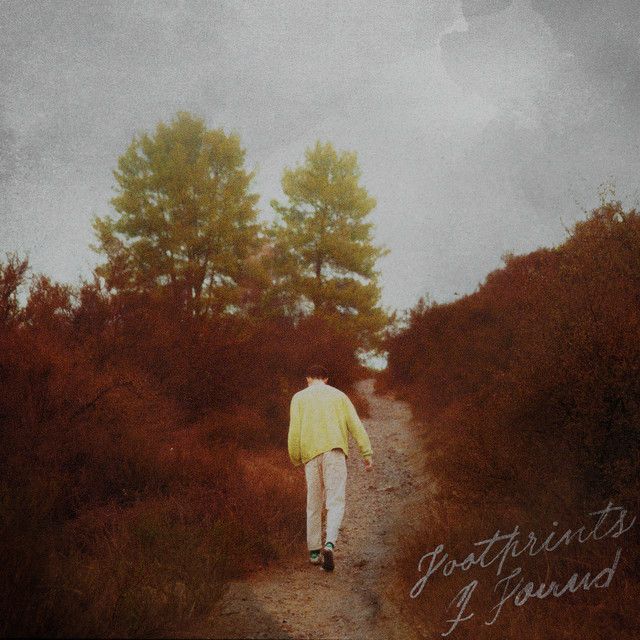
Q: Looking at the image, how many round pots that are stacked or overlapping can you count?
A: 0